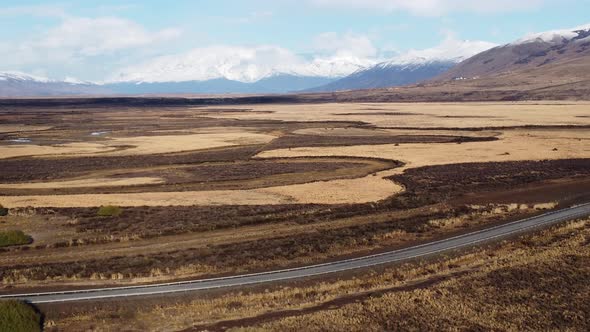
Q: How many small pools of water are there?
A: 2